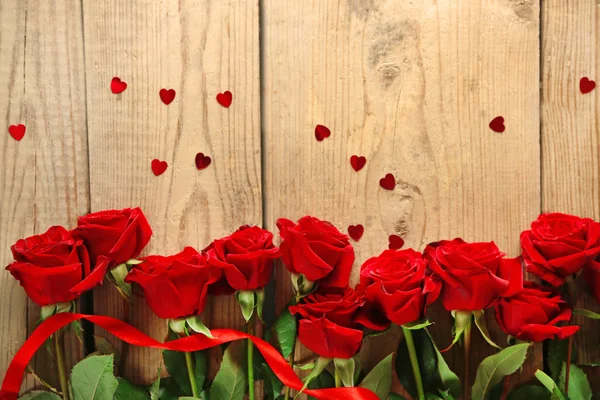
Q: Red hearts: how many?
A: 13